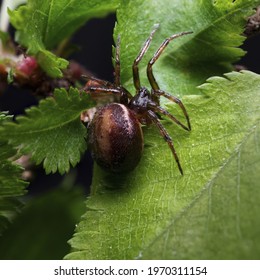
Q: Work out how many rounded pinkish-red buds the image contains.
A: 1